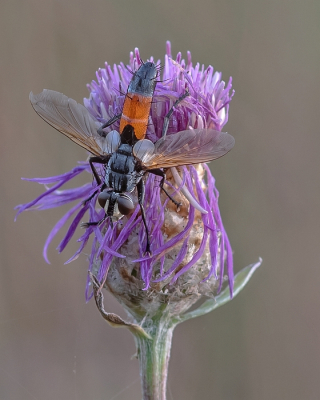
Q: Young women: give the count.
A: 0